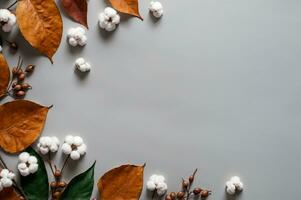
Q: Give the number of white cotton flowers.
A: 11